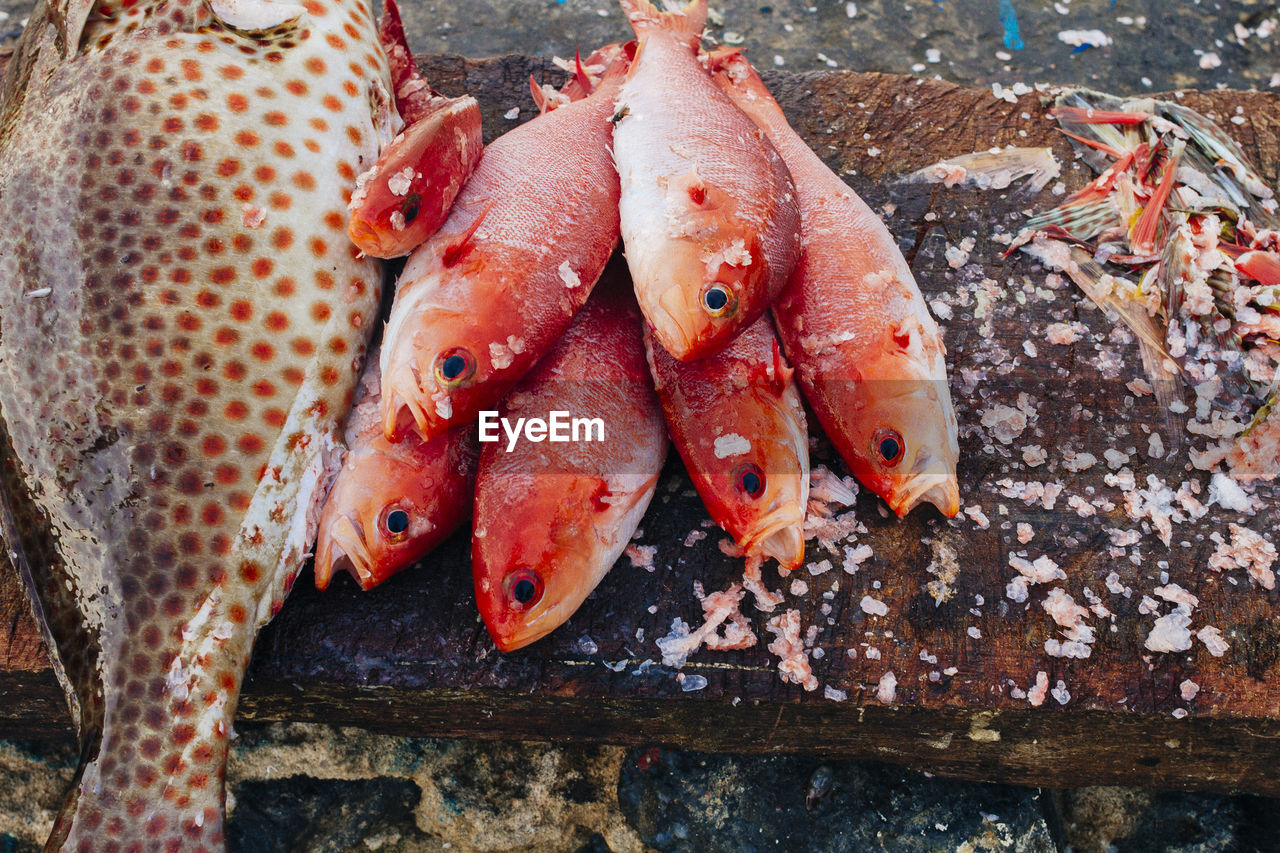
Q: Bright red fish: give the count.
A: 7